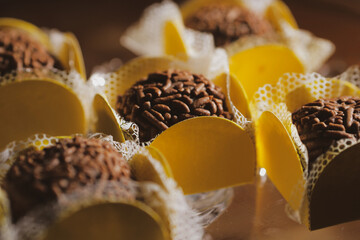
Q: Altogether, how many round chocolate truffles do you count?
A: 5